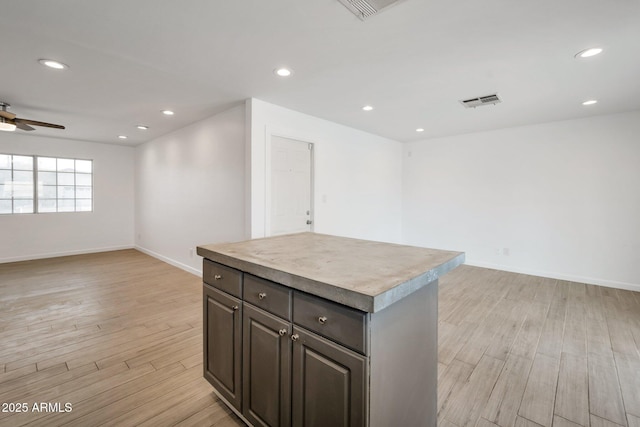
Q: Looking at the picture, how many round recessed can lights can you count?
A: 9